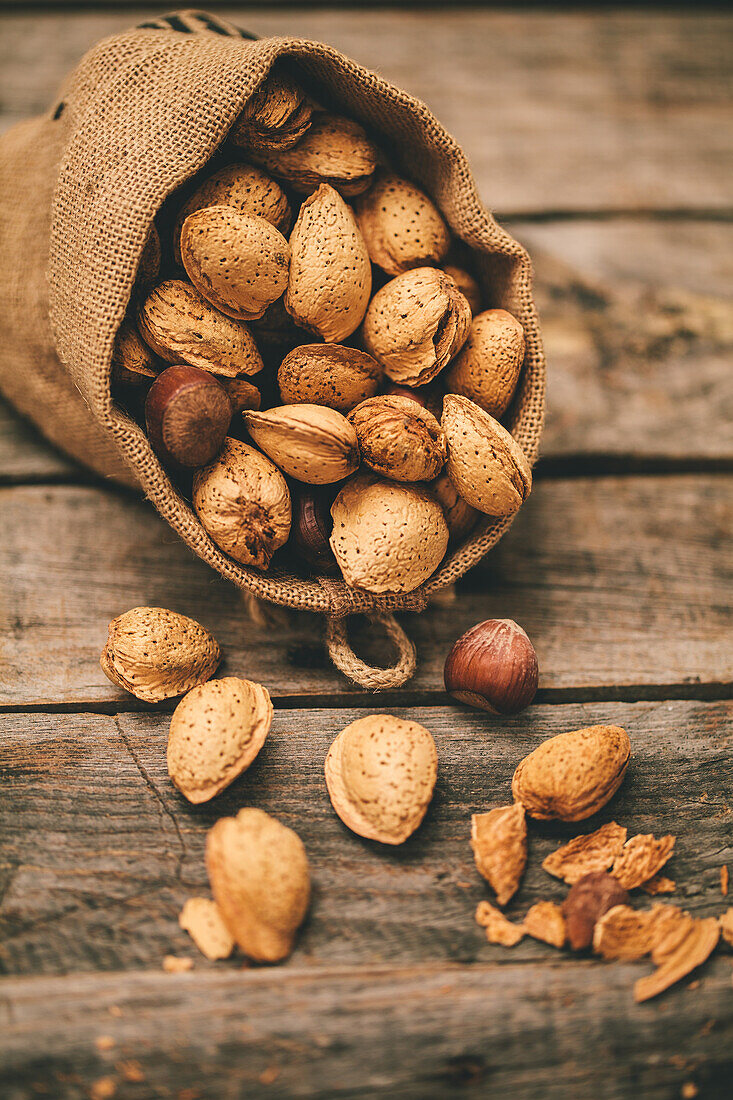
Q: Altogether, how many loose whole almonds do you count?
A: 5